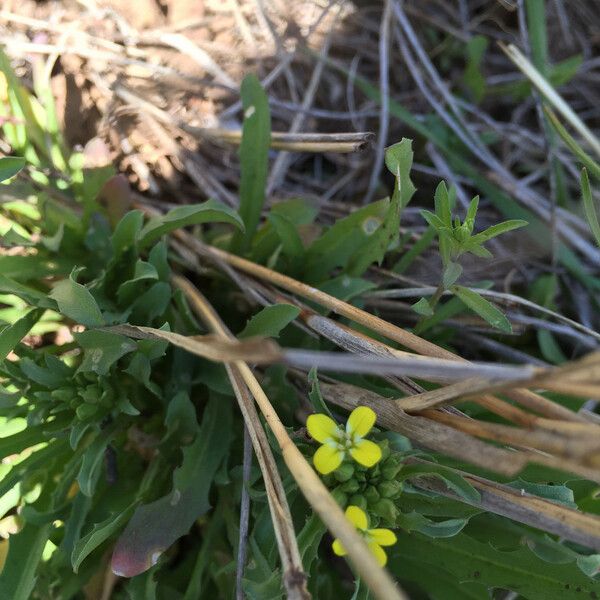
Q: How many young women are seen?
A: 0